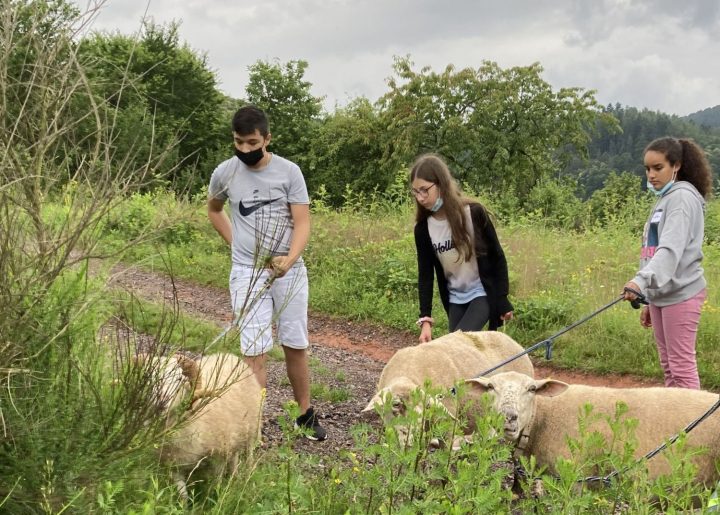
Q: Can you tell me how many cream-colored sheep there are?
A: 3